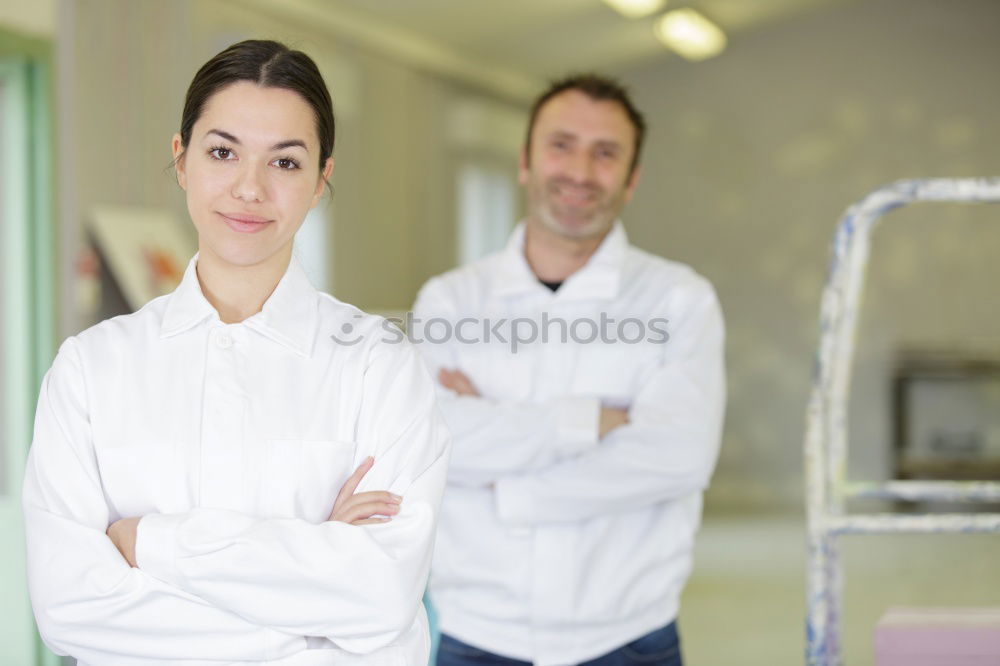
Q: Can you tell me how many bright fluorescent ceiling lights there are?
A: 2